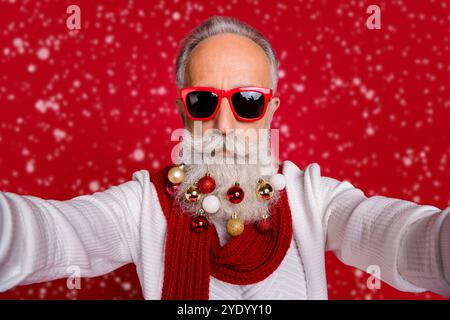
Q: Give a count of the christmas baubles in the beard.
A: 11